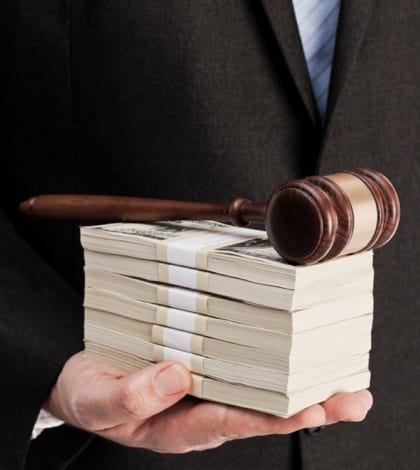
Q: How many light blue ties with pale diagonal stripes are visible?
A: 1